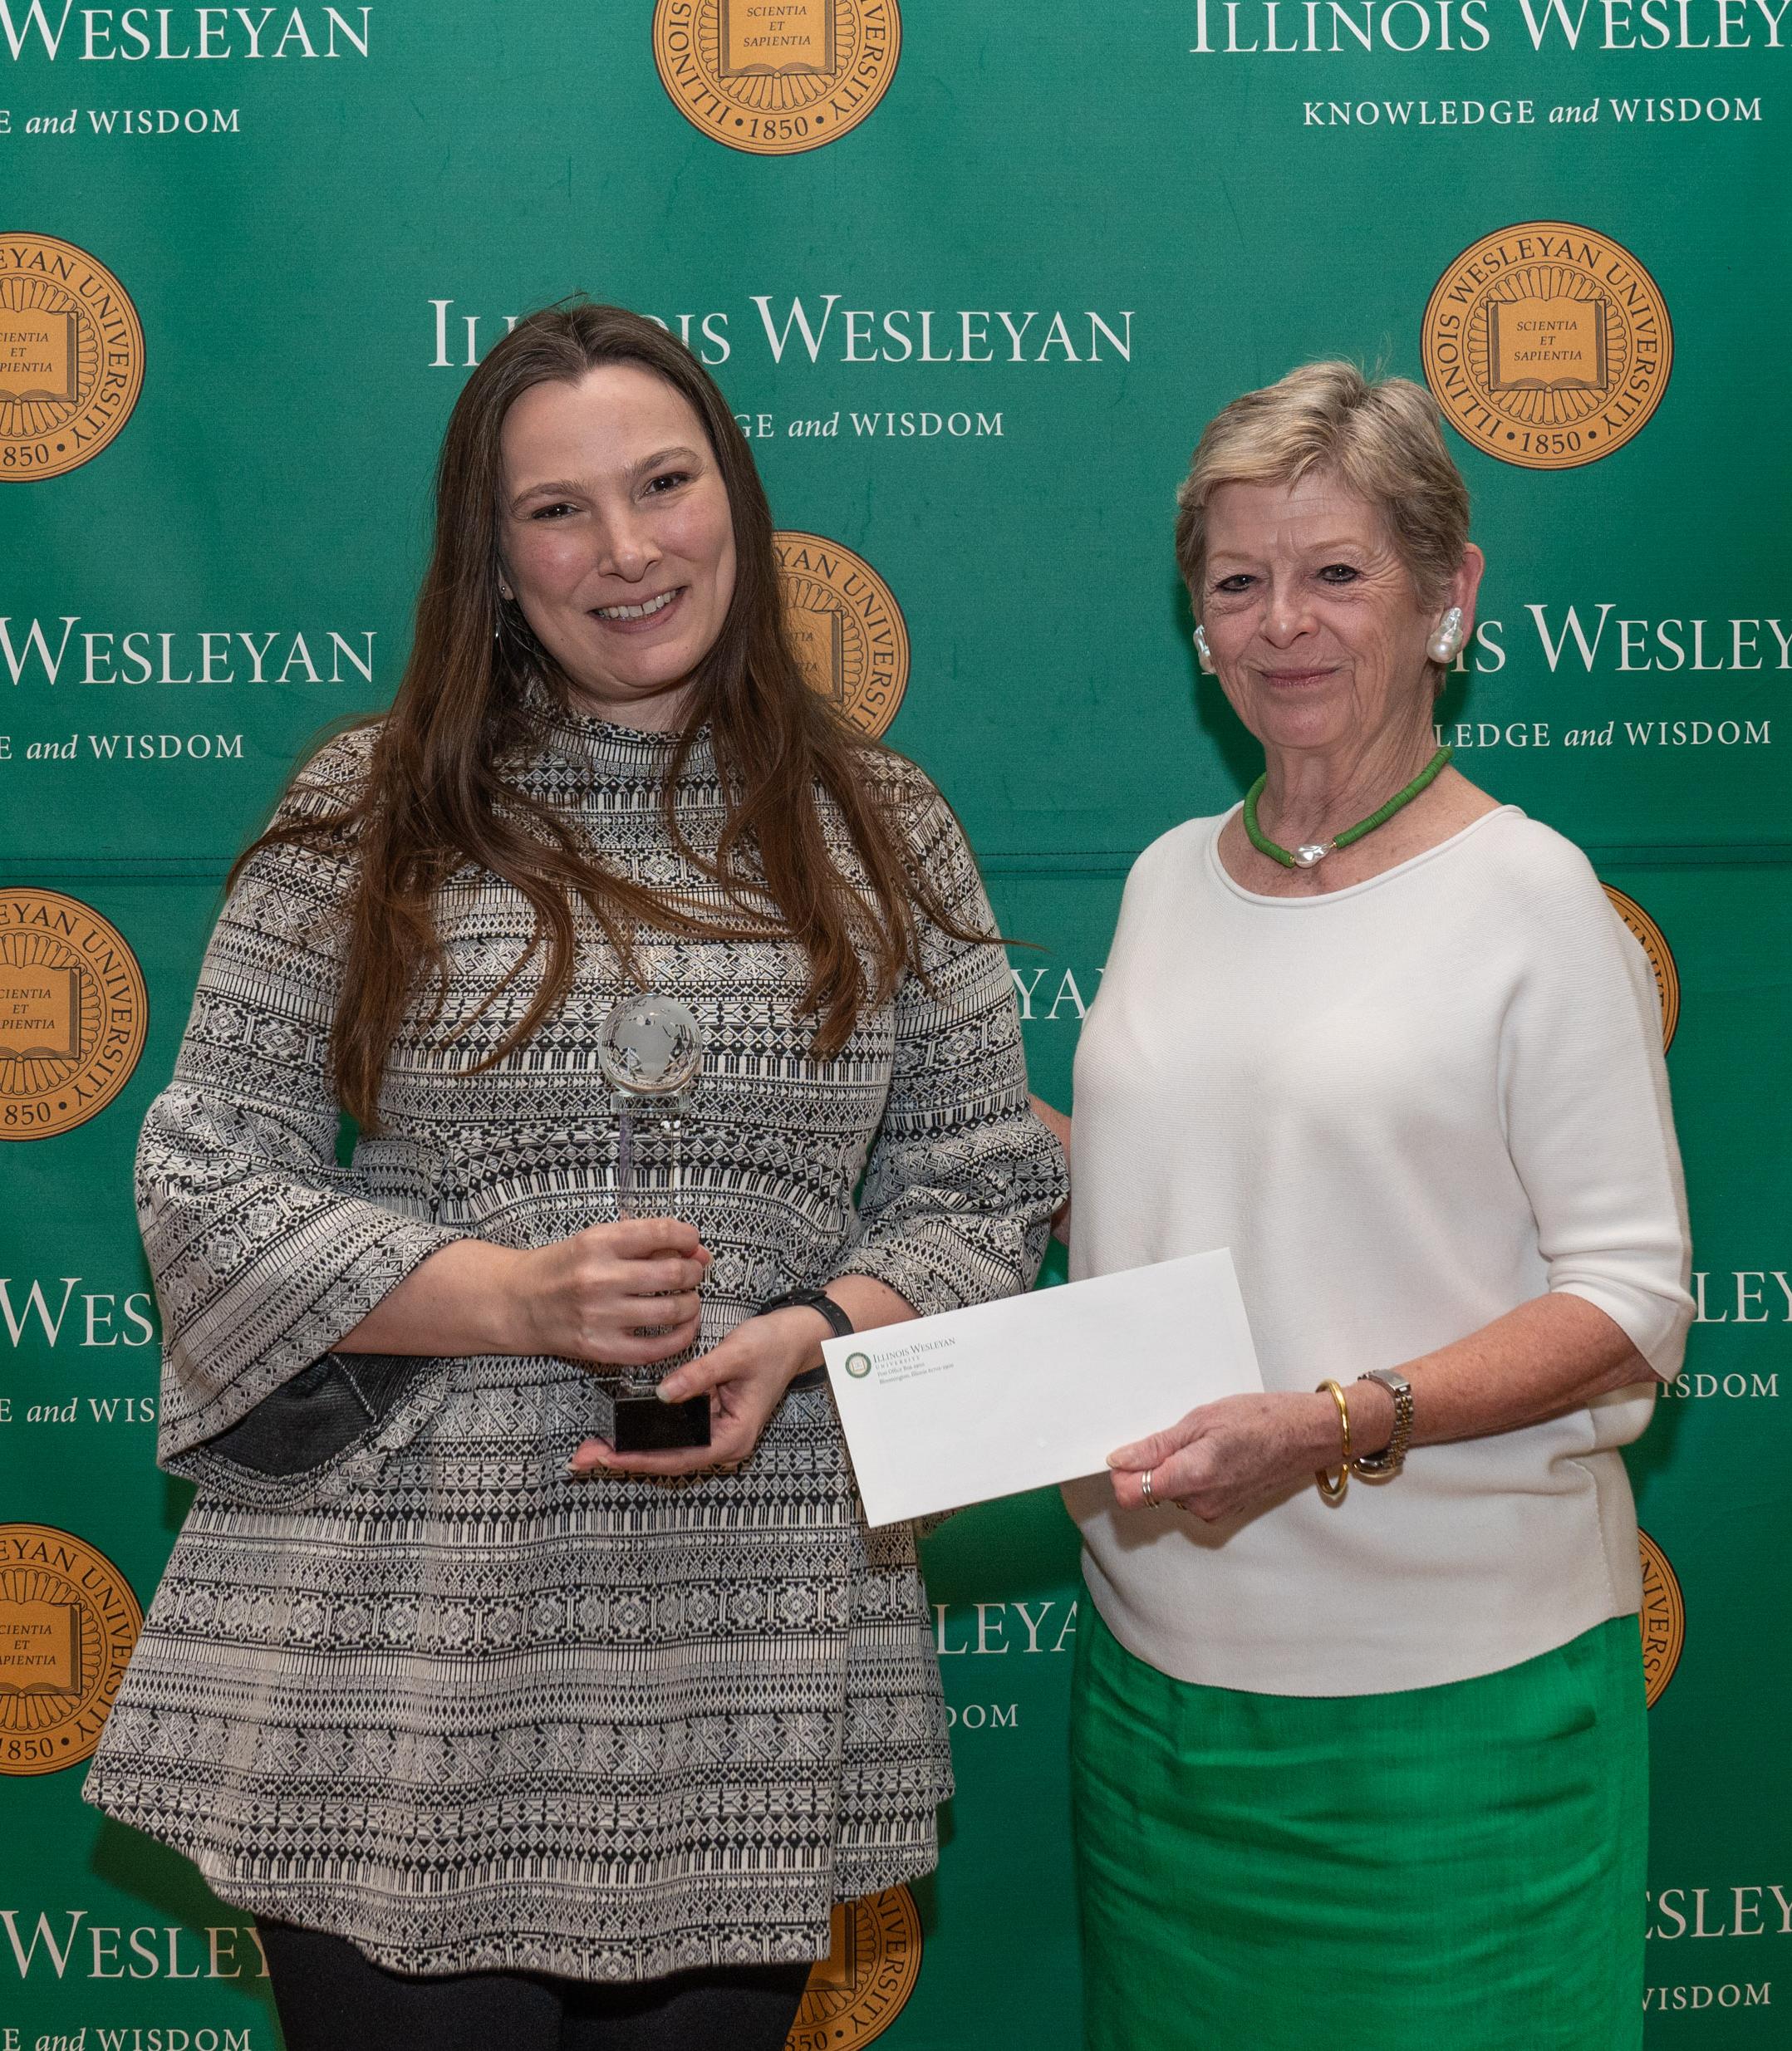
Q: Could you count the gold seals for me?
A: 9